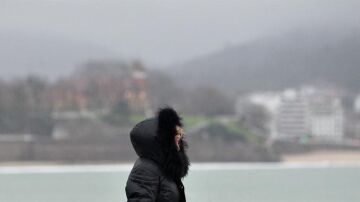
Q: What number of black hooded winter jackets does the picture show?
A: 1